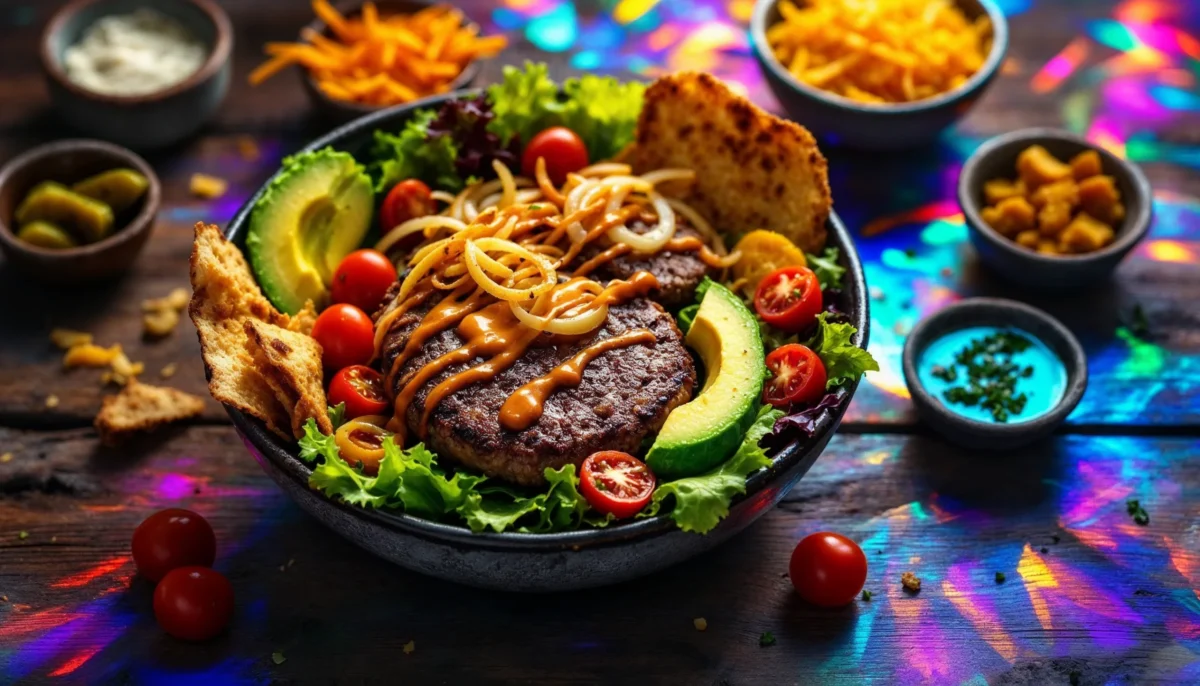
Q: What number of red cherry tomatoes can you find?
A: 11